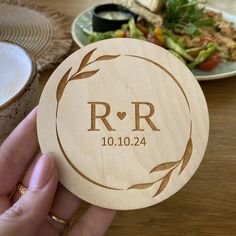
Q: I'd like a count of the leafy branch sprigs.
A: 2